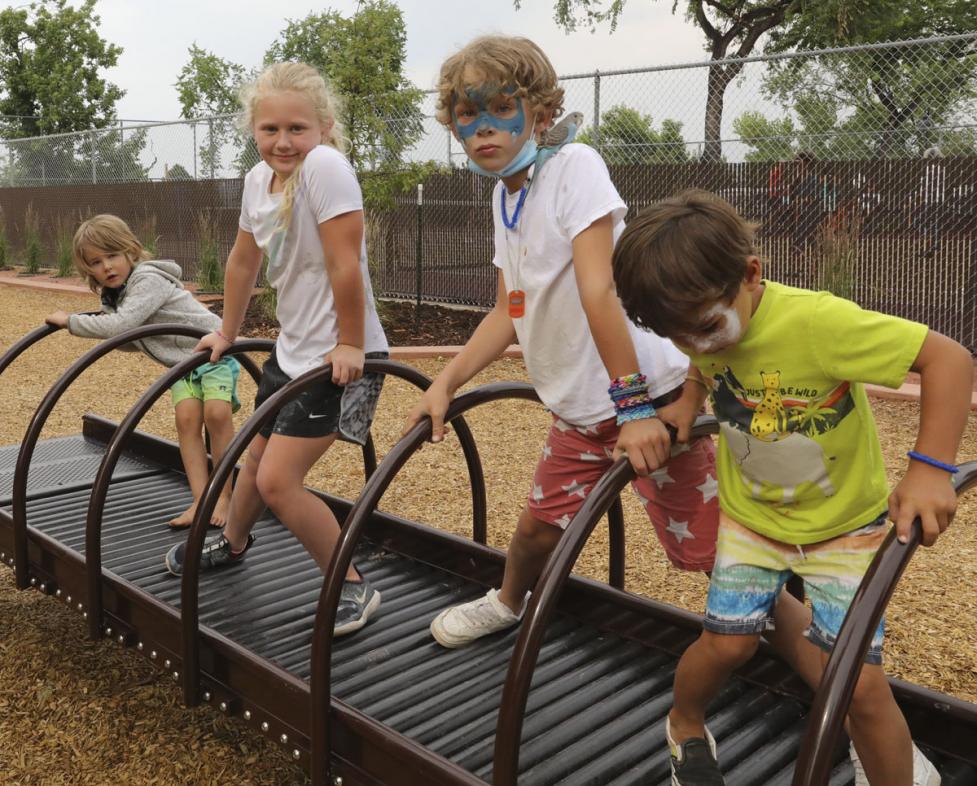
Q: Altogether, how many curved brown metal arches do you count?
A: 7